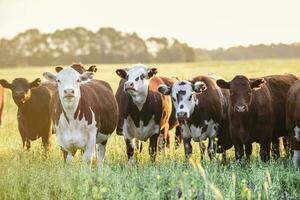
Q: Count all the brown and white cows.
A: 3